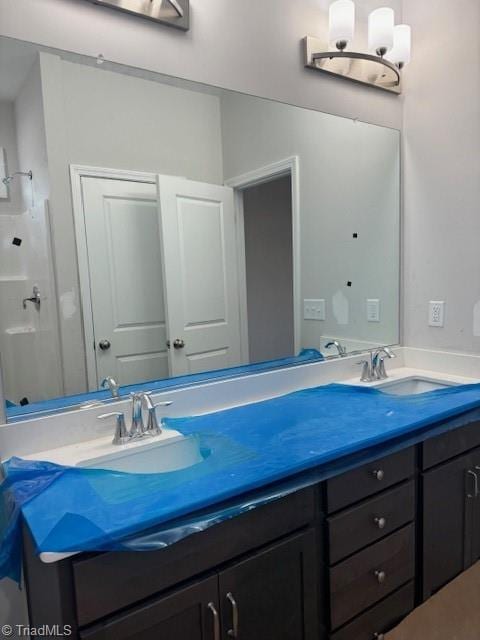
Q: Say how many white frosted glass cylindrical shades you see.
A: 3